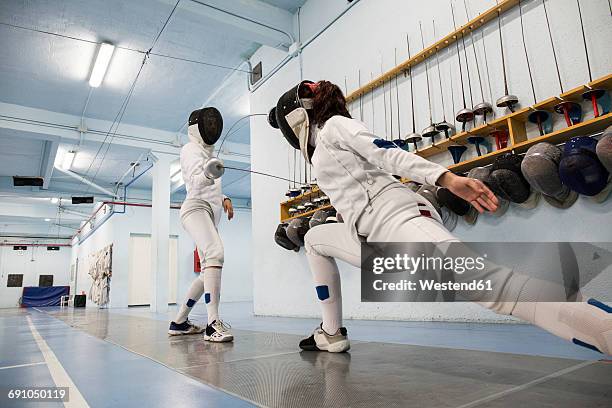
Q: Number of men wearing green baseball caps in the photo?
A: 0